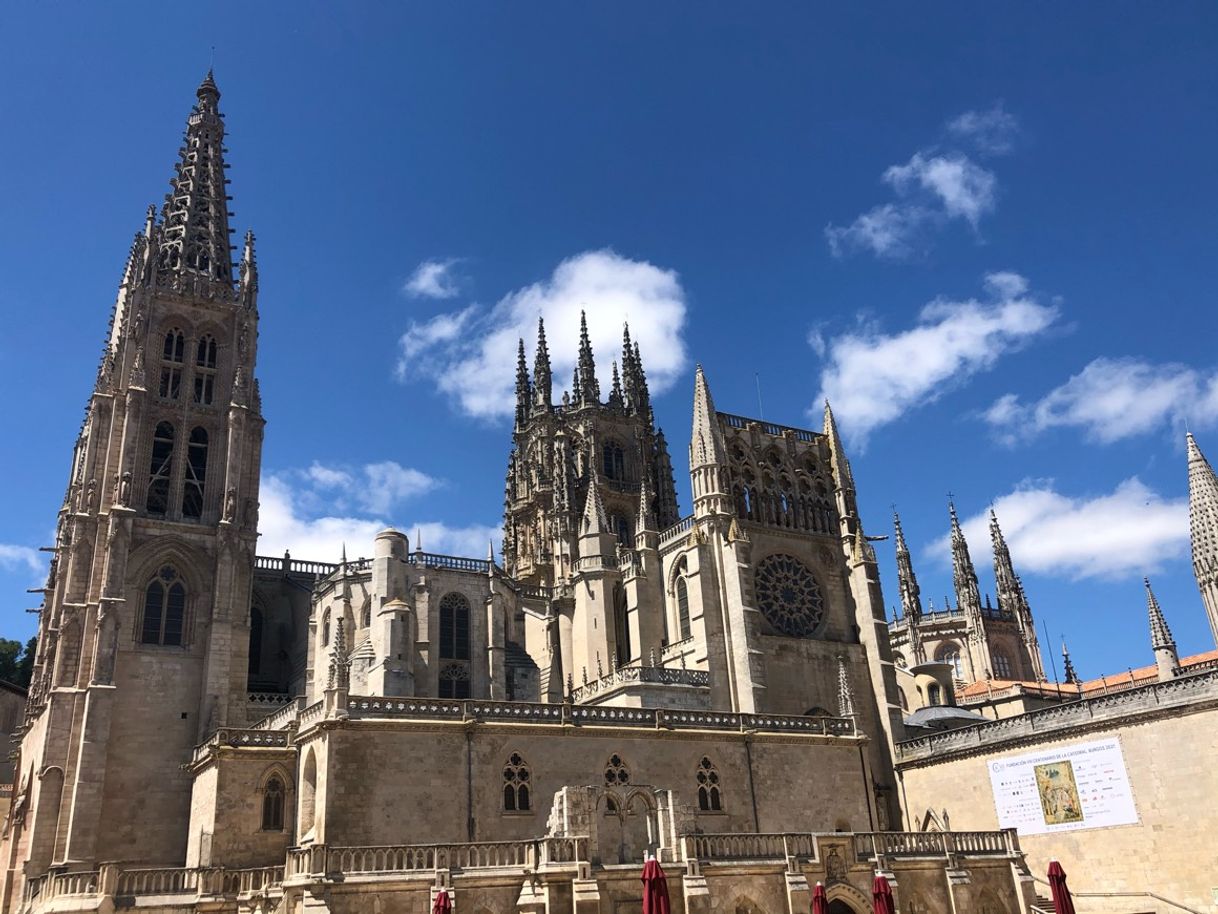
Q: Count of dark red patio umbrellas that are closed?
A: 5